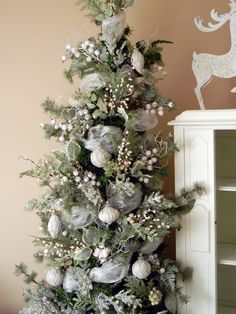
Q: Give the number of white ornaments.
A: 6